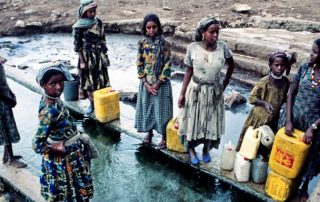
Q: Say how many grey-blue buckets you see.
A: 1